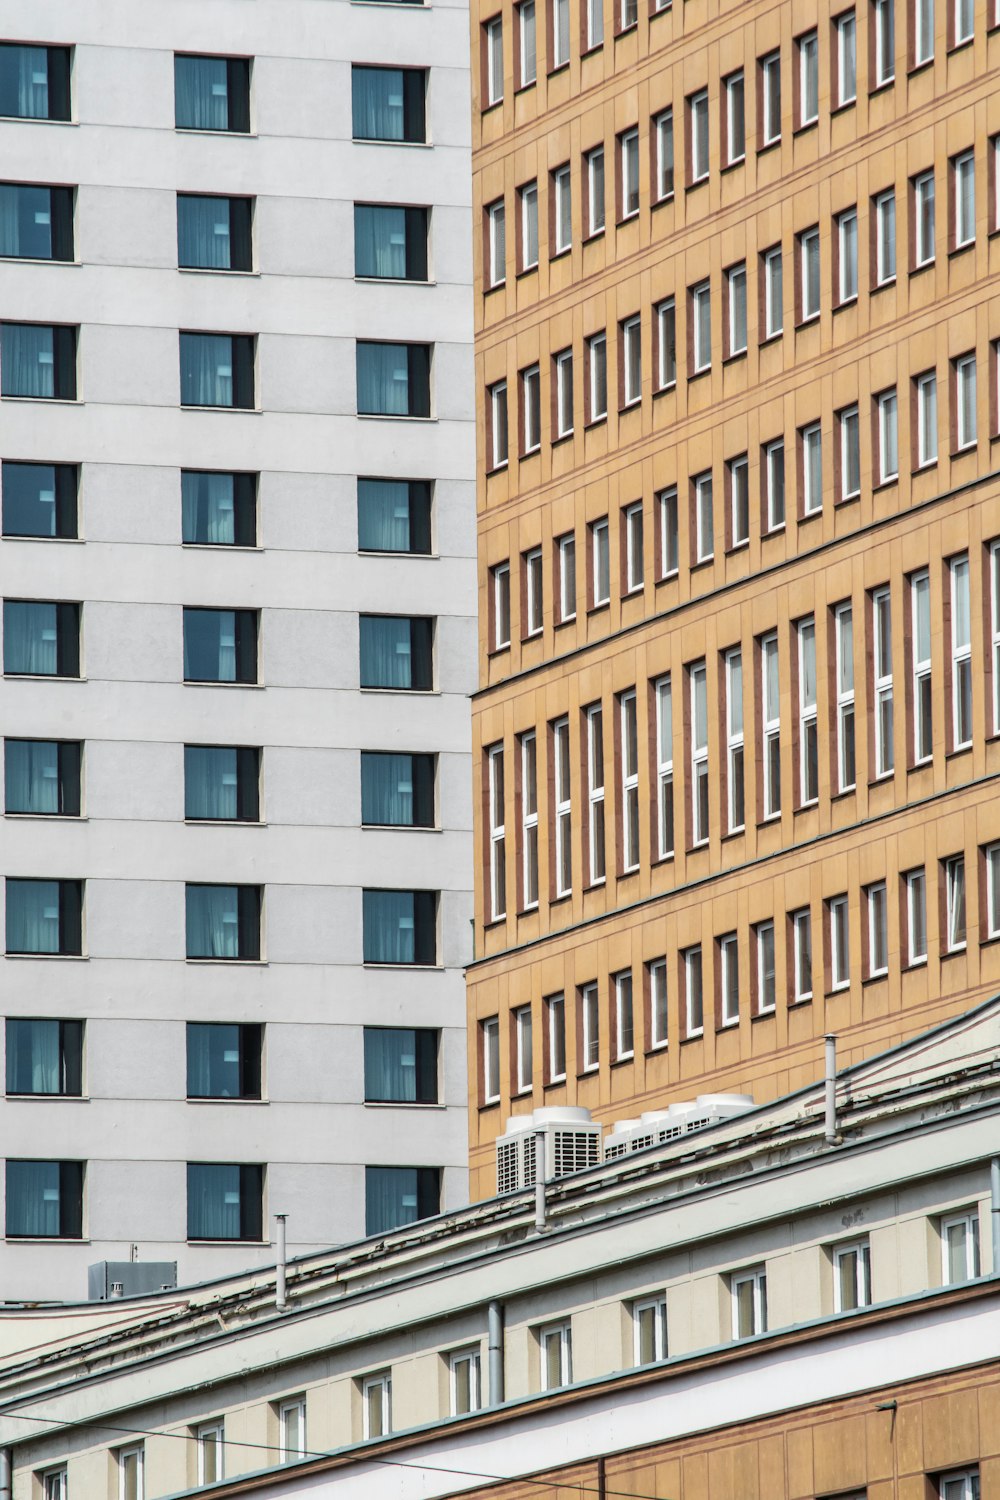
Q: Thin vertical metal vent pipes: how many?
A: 3